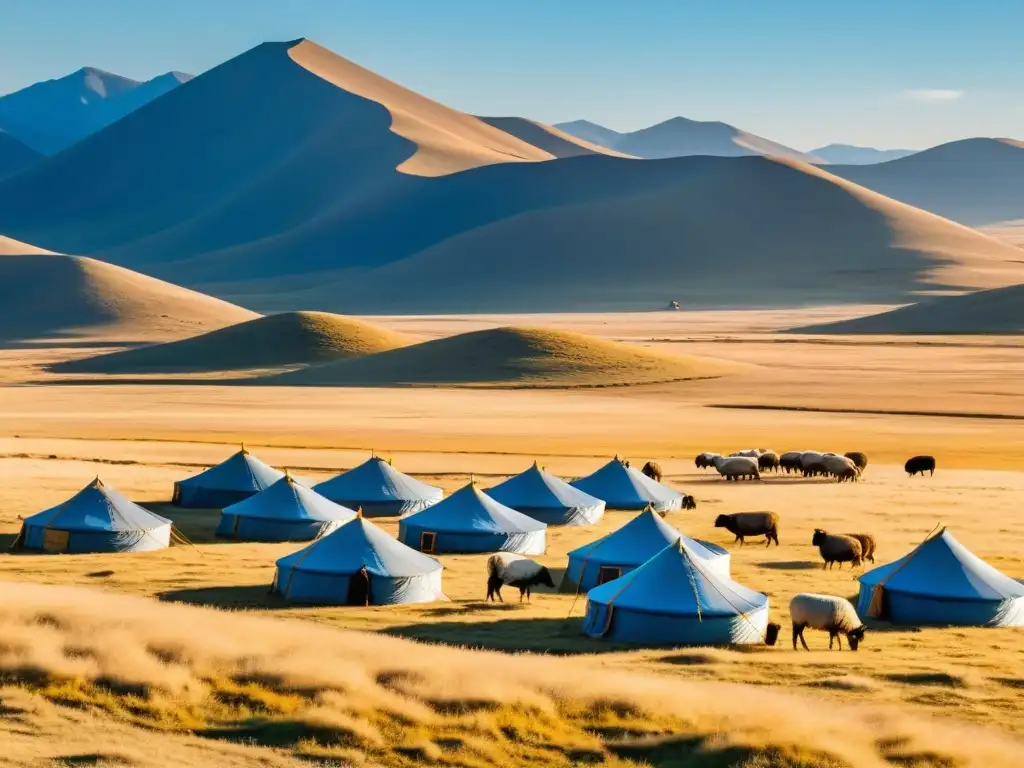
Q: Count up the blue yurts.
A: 11